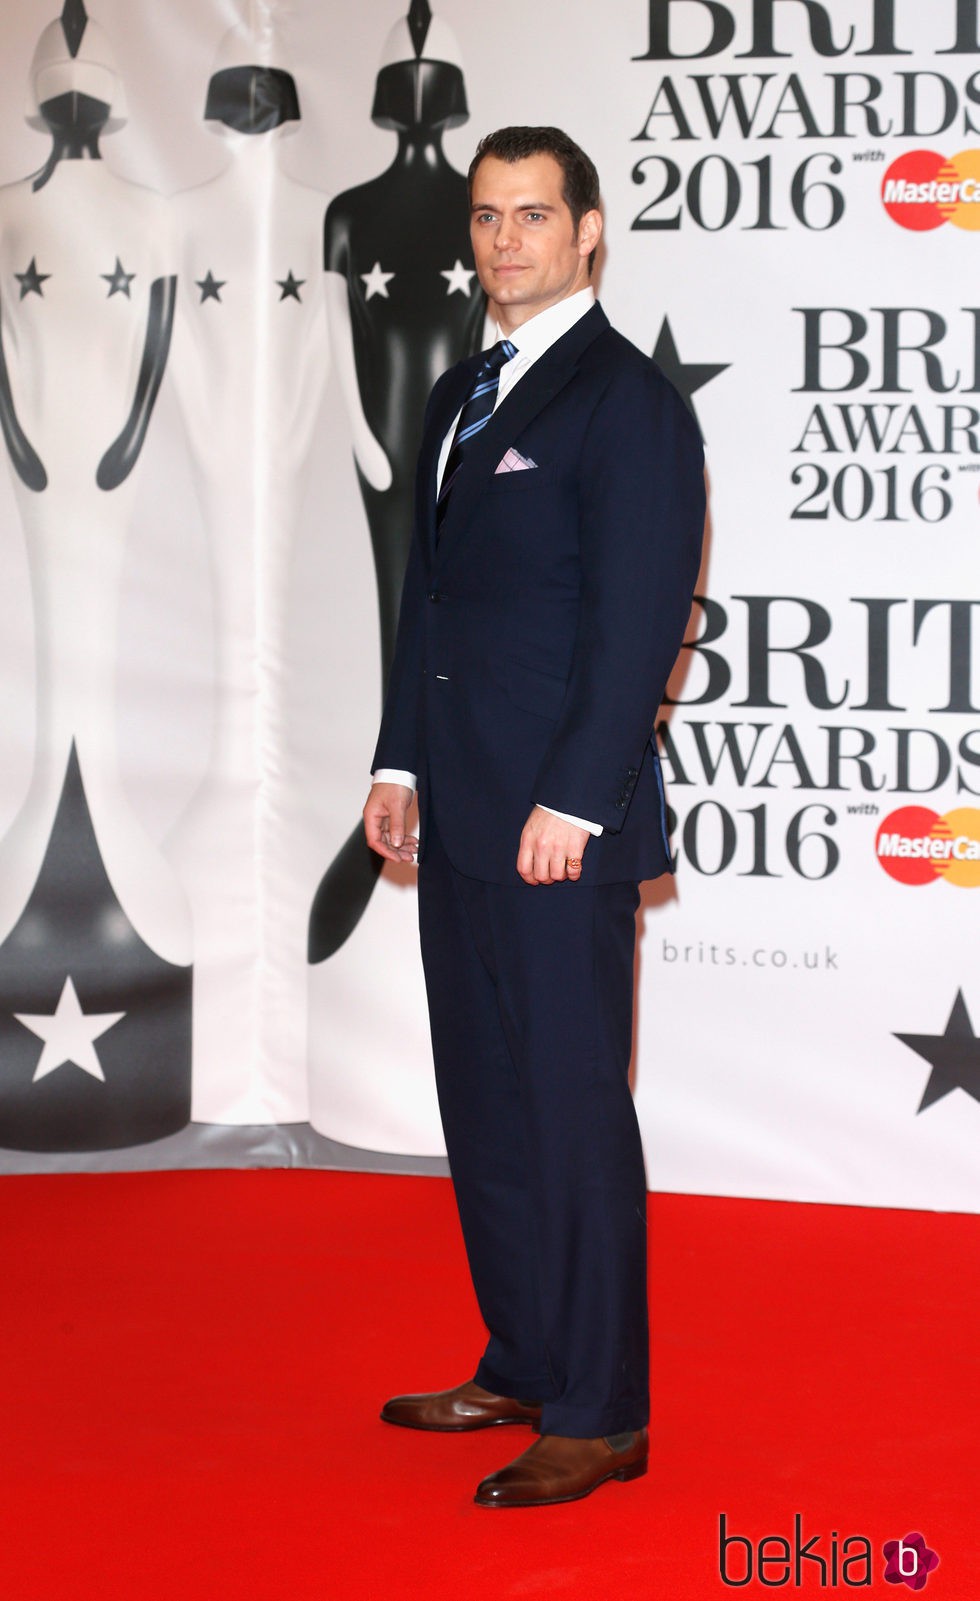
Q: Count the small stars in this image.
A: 6